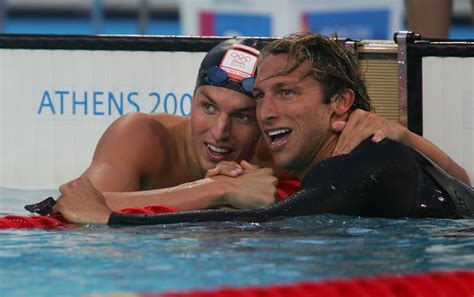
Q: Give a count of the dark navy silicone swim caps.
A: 1